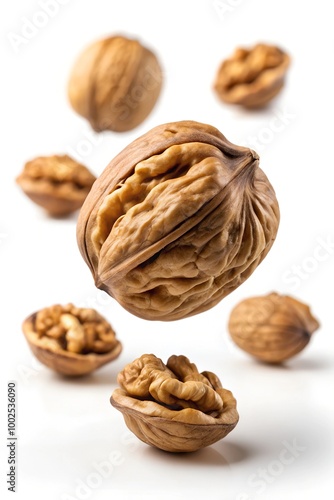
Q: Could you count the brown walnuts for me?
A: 7